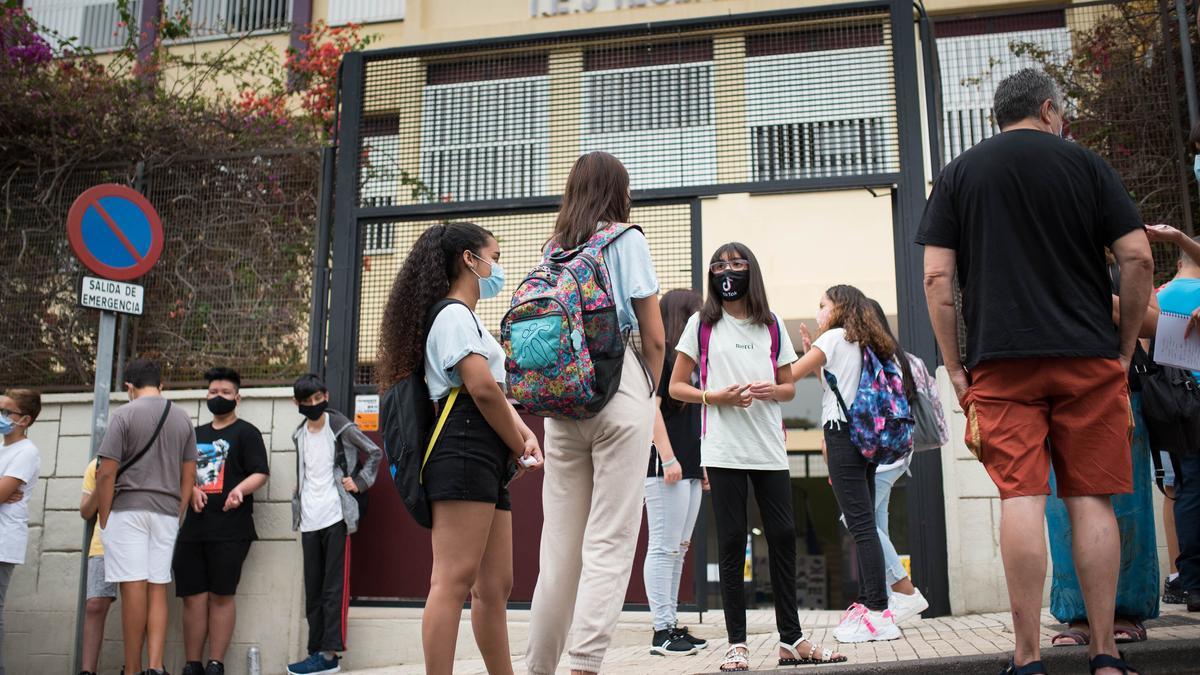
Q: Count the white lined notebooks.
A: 1